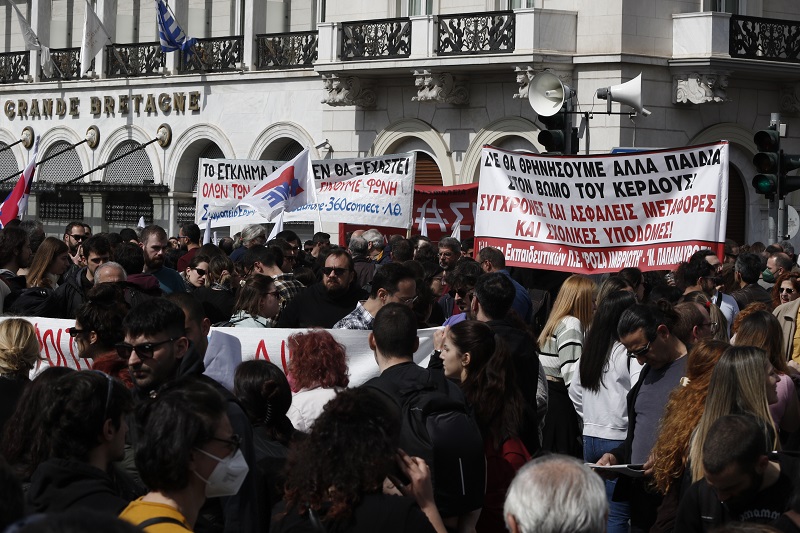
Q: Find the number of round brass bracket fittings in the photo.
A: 3